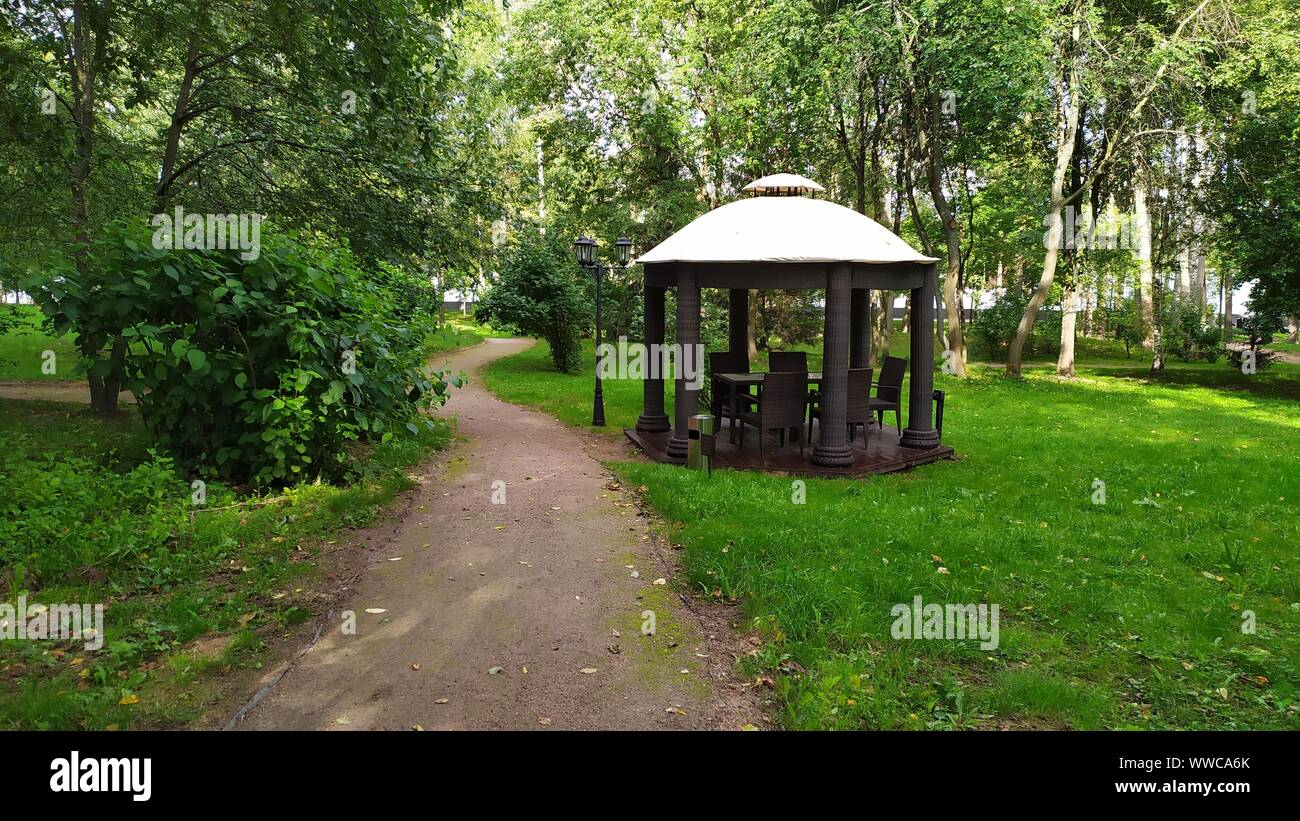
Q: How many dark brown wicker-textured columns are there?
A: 6